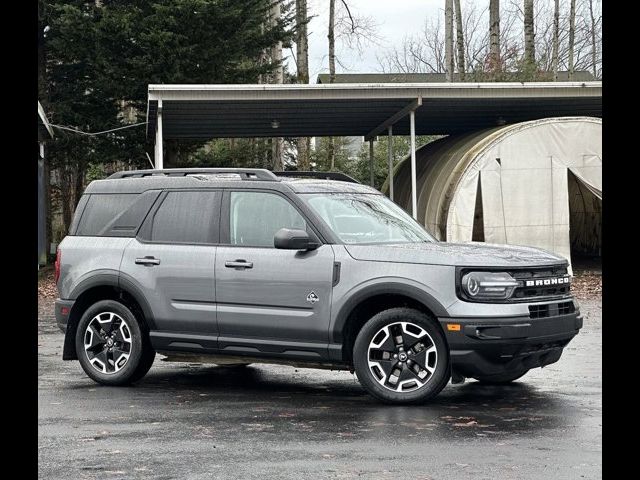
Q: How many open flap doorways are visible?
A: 2